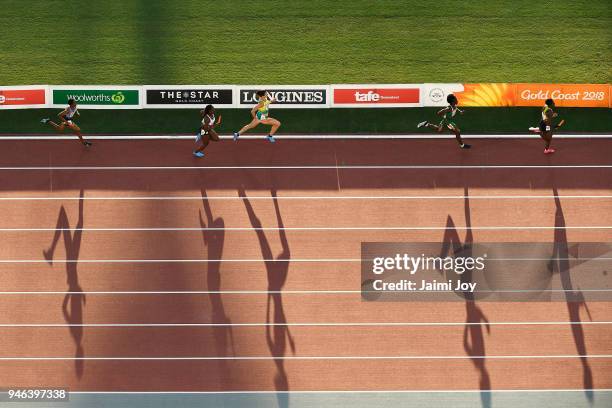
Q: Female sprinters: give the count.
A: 5